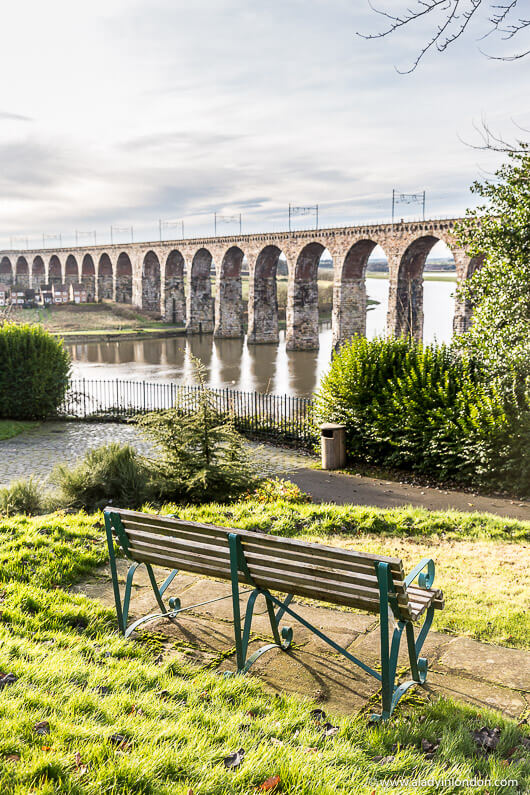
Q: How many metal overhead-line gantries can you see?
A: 8